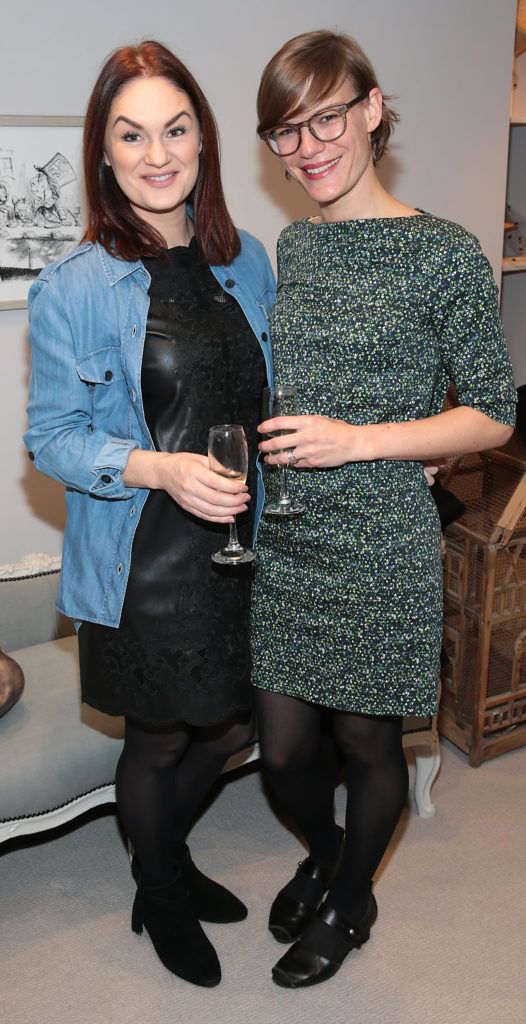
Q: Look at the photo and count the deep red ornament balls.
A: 0